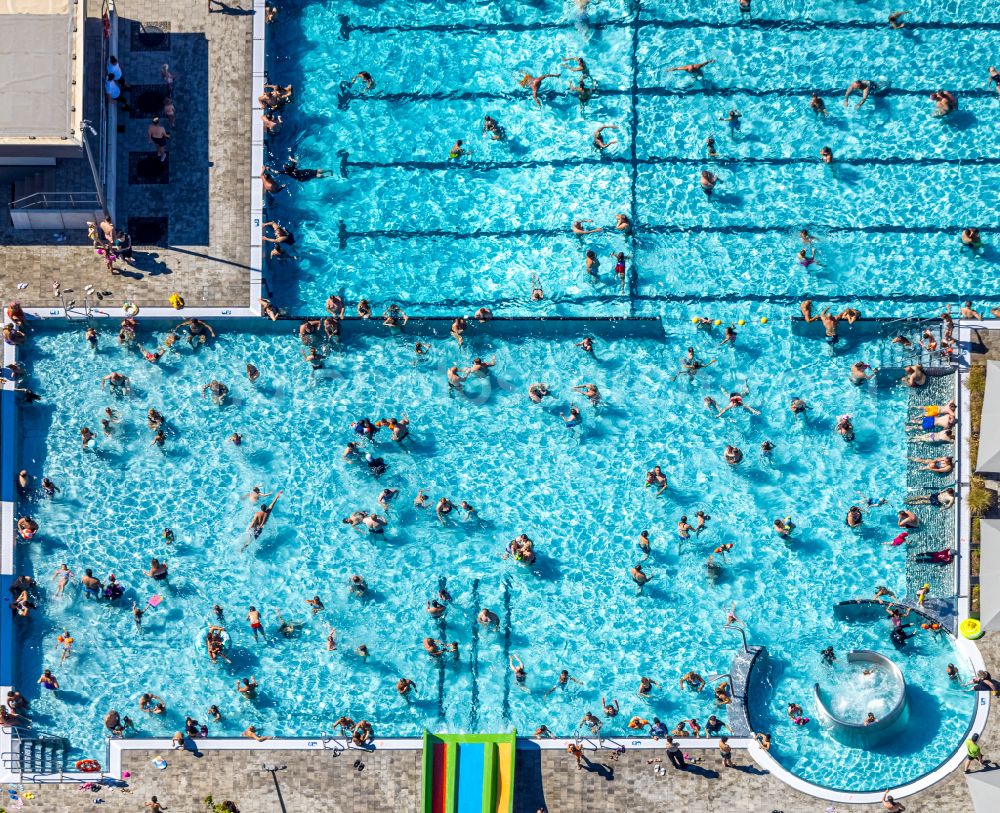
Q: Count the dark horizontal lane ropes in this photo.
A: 5